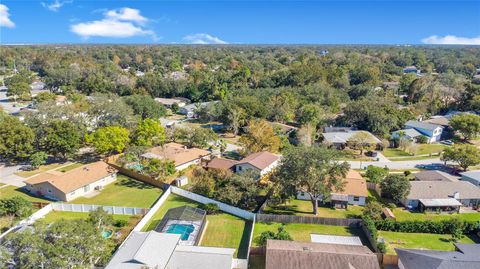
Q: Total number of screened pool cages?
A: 1